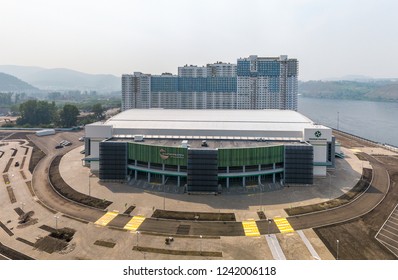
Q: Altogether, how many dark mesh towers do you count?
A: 3